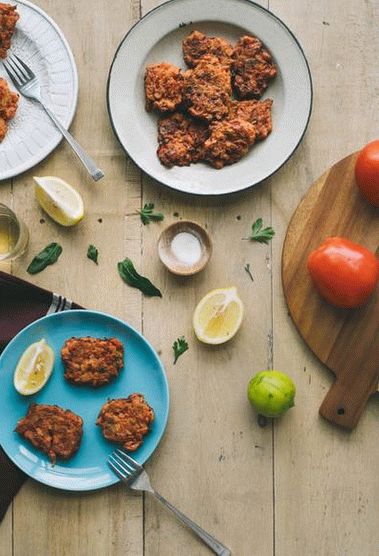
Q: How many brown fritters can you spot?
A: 12